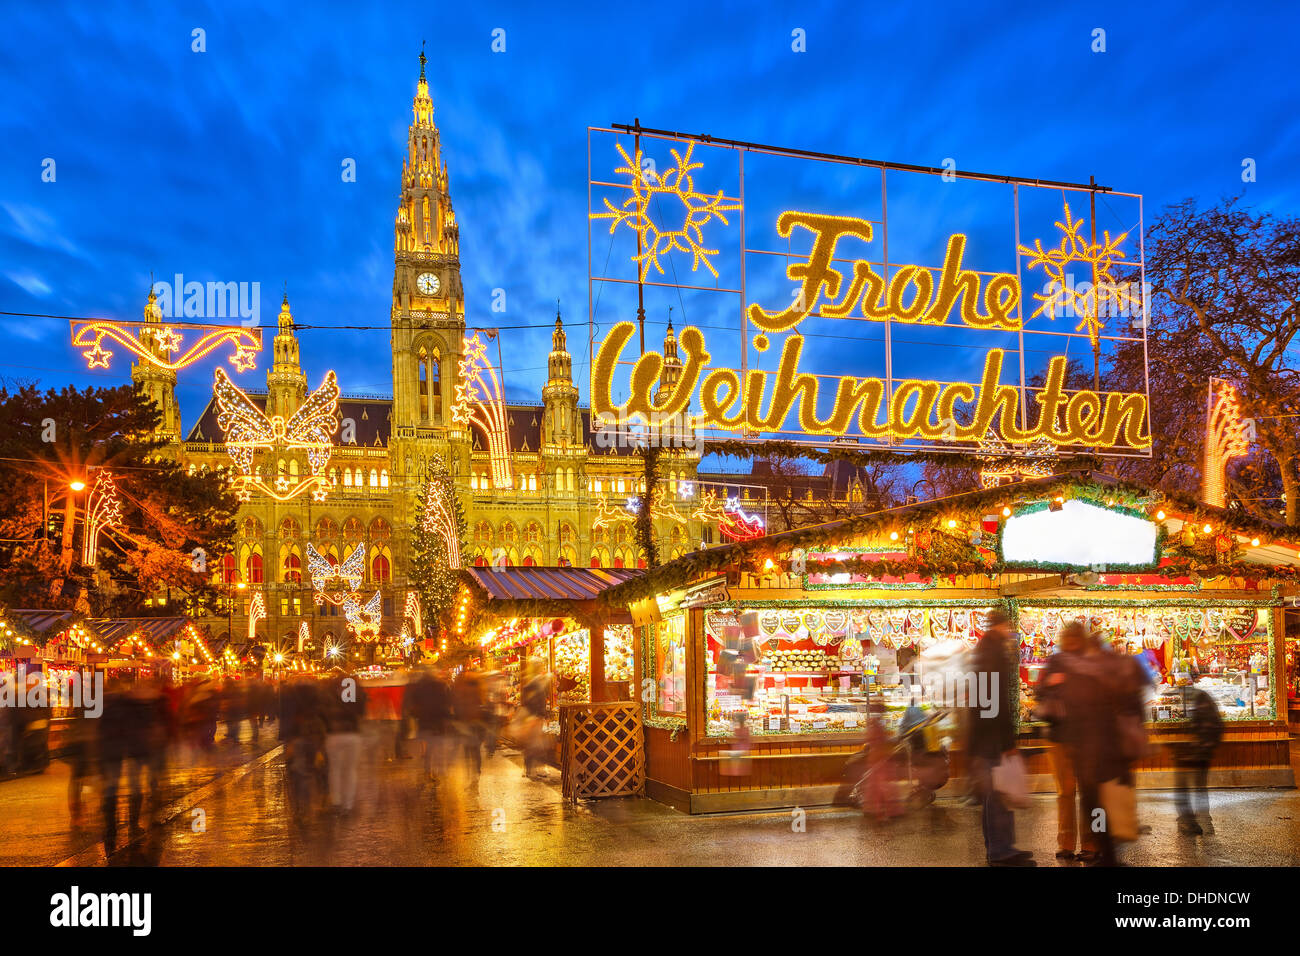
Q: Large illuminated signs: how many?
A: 1